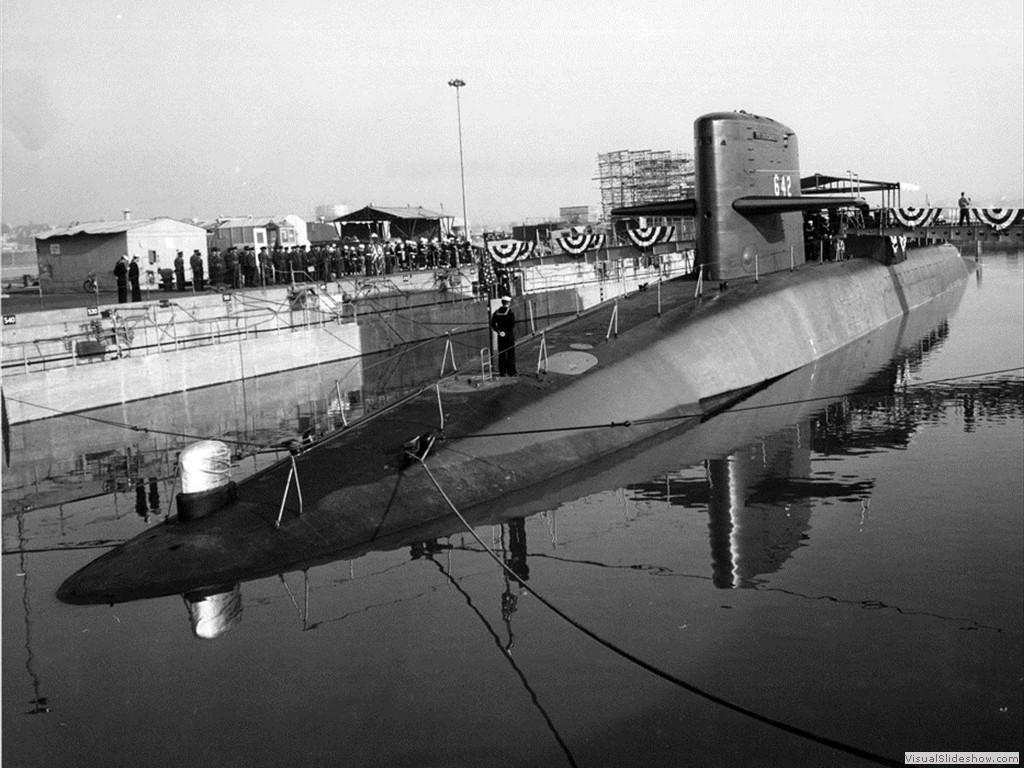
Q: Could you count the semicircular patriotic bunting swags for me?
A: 5